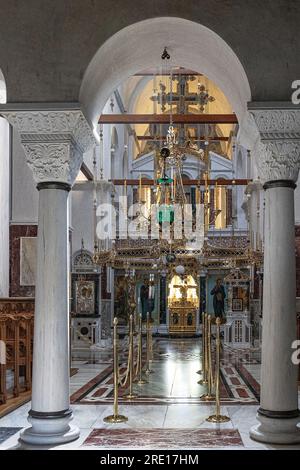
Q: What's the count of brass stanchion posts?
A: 8